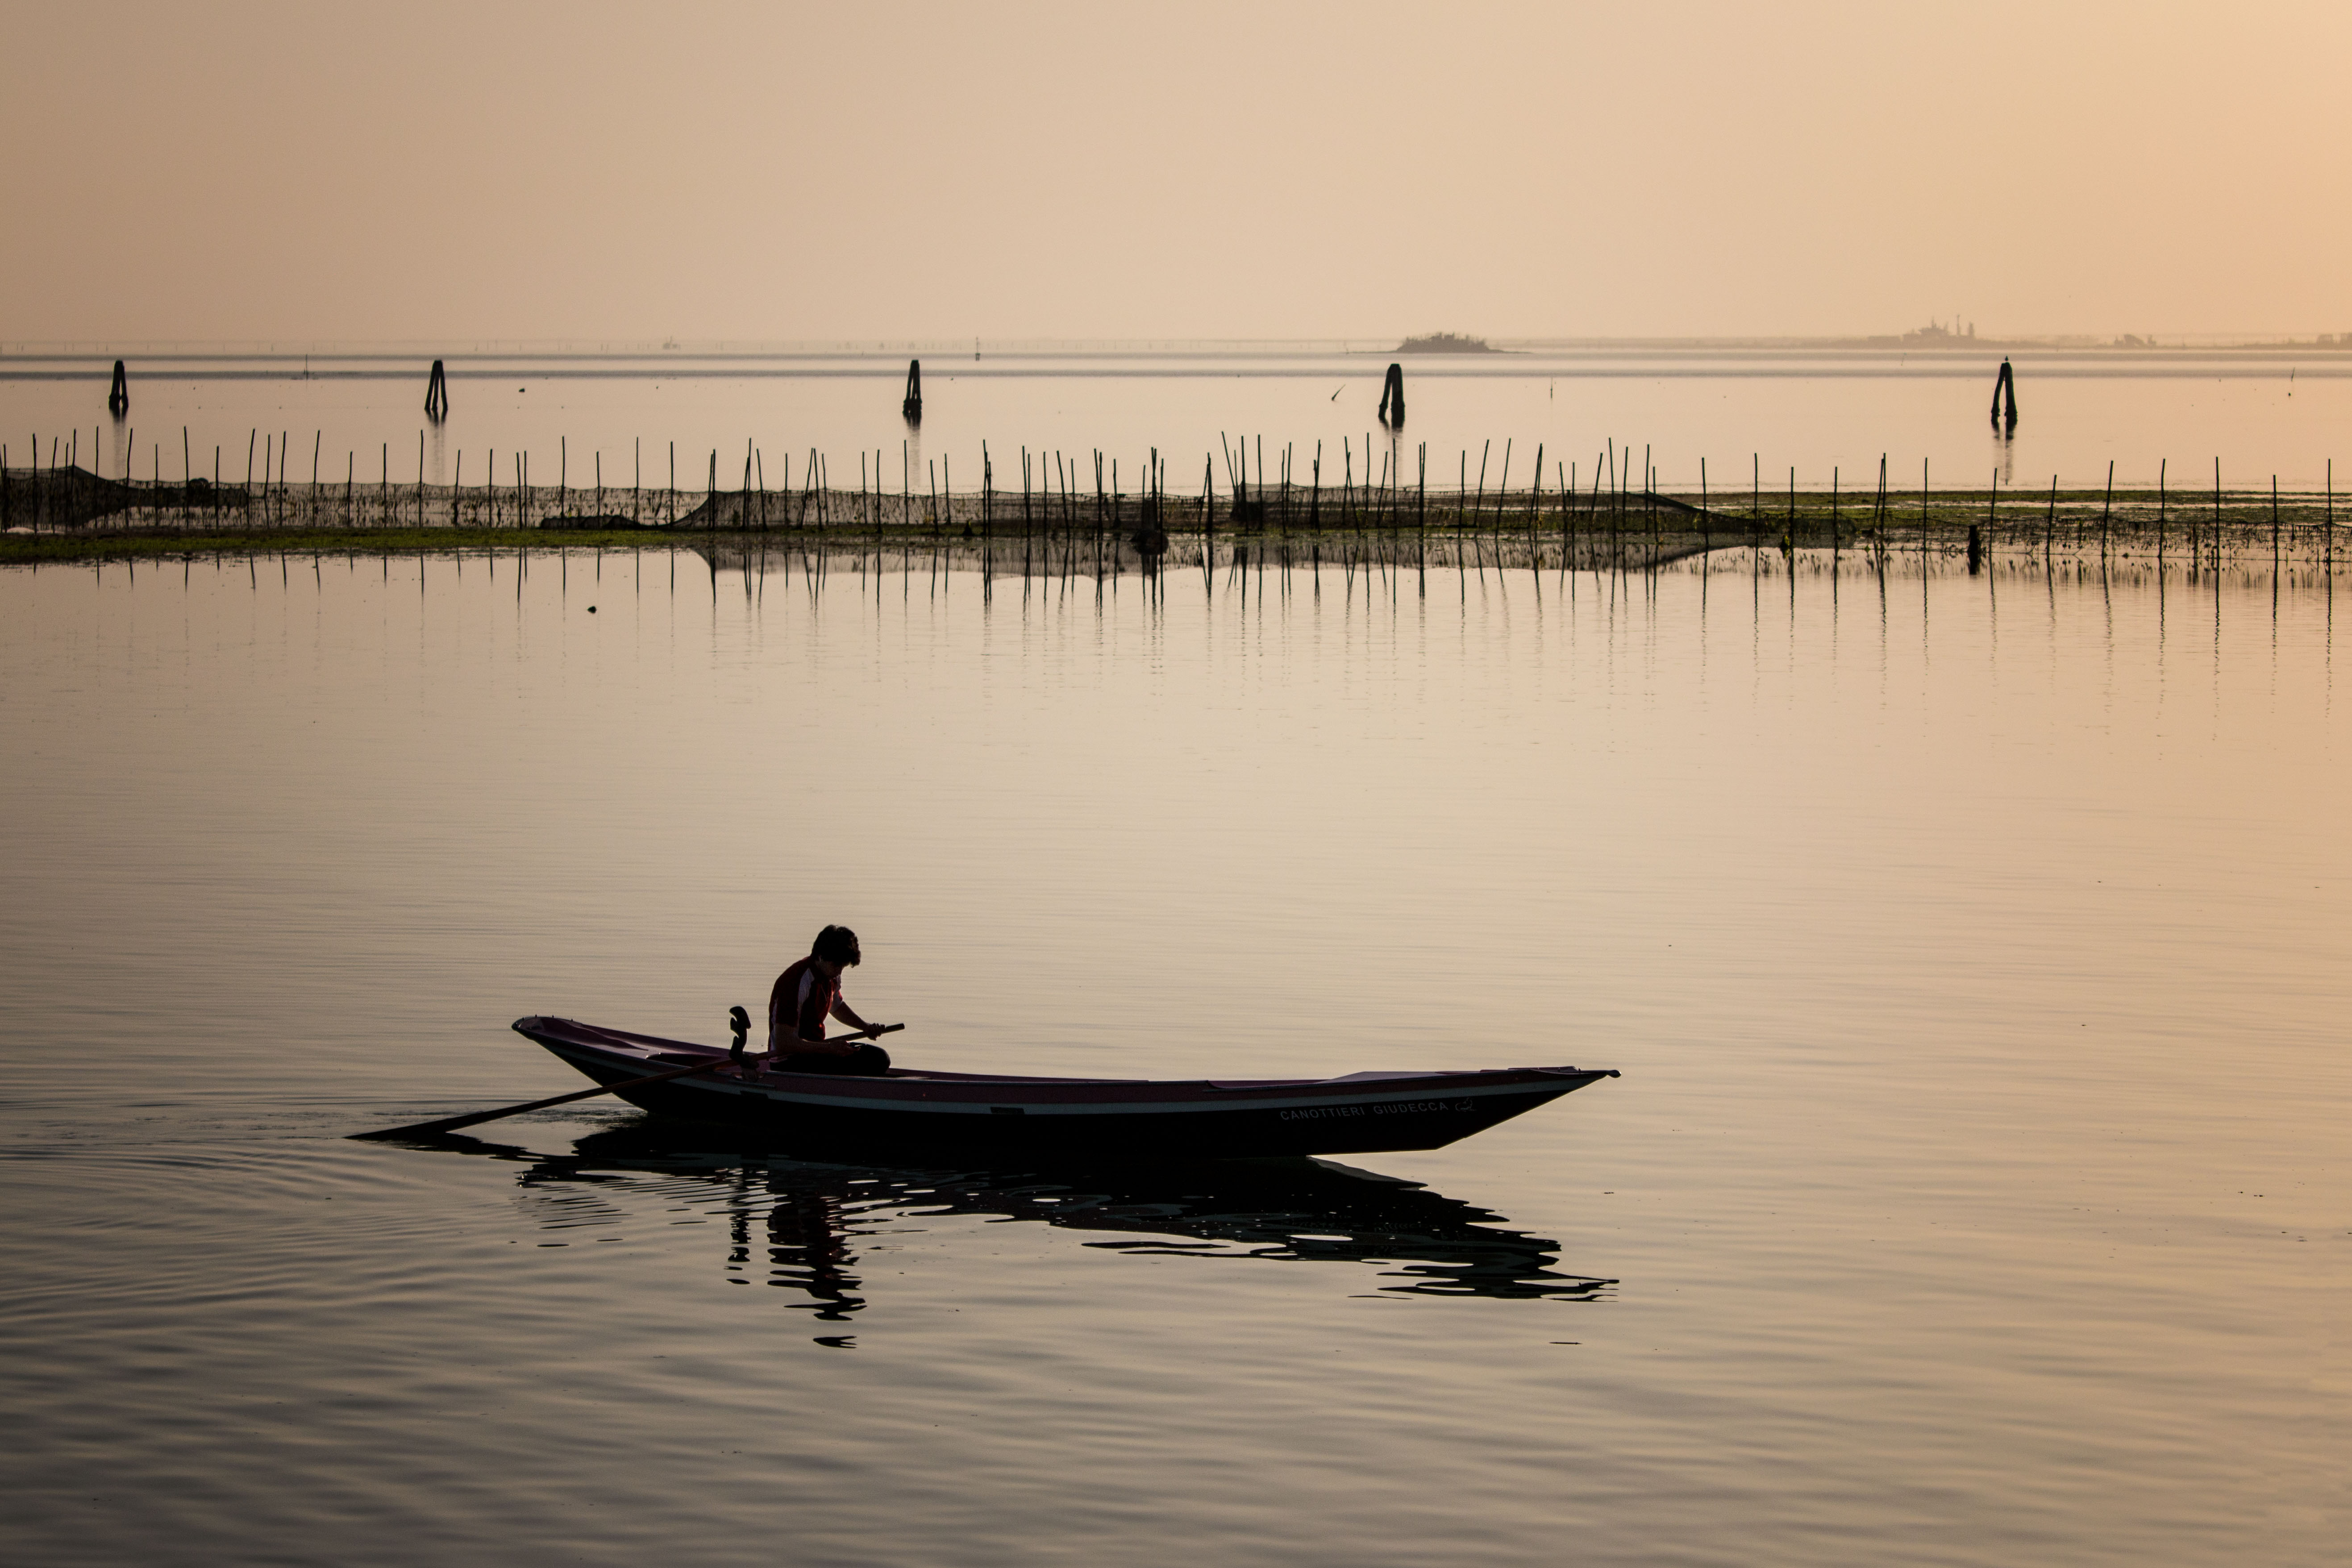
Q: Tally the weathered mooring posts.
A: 5